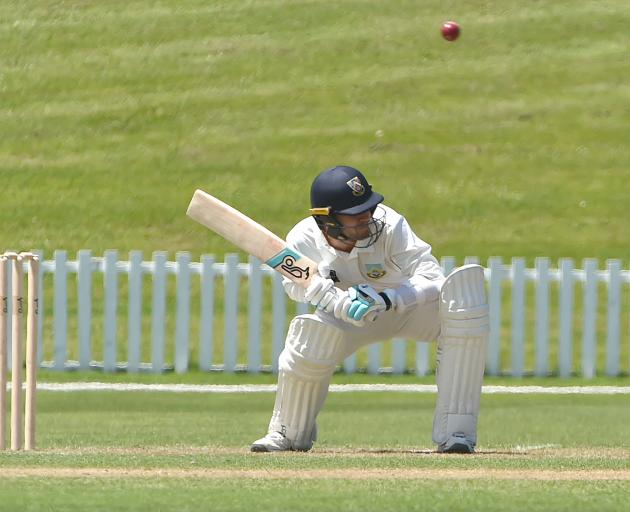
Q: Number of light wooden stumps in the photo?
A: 3